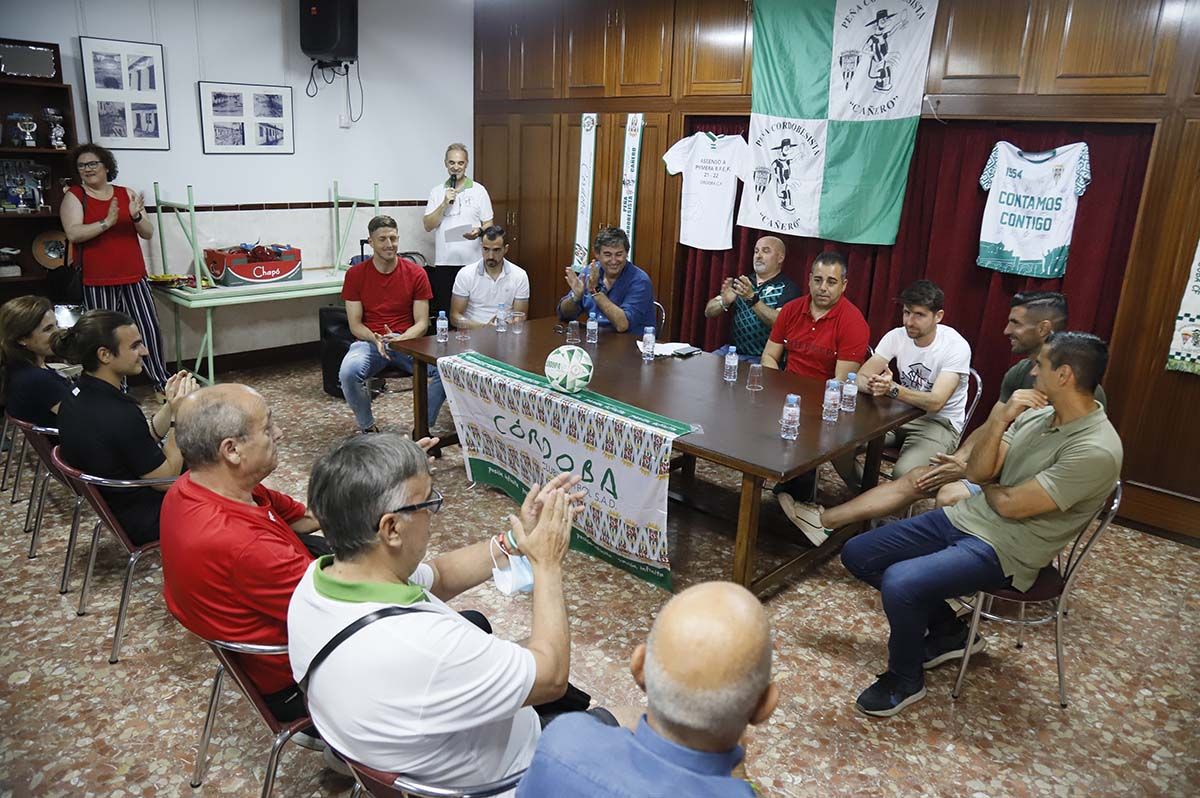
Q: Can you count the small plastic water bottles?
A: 8